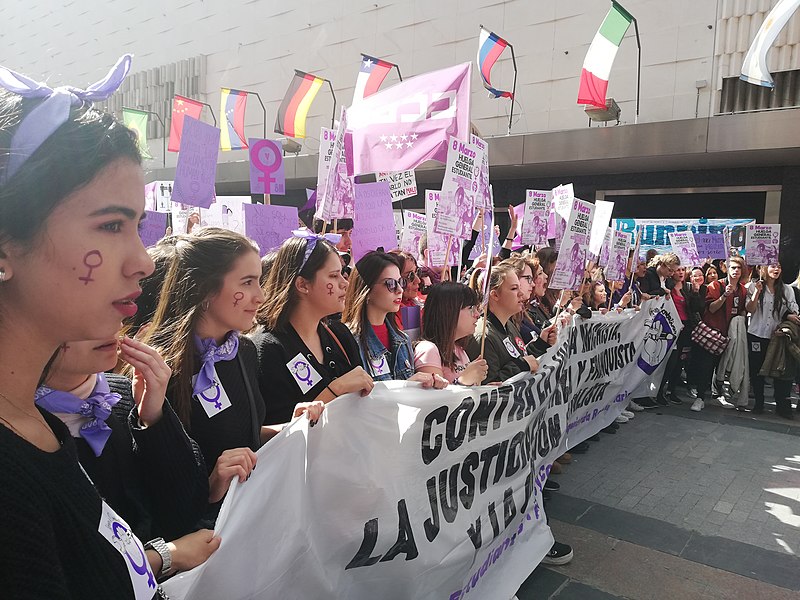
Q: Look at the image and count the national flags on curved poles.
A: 8